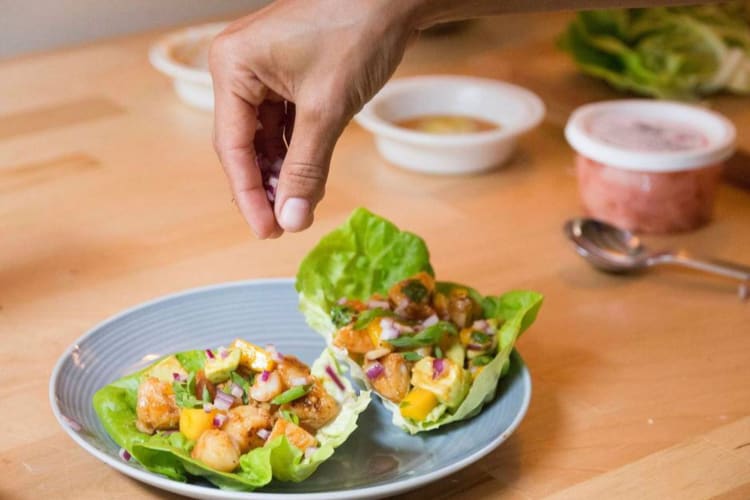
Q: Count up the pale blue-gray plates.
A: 1